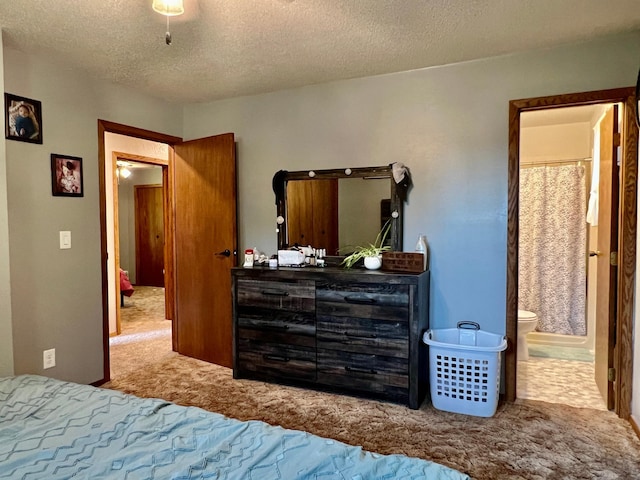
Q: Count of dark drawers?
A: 6